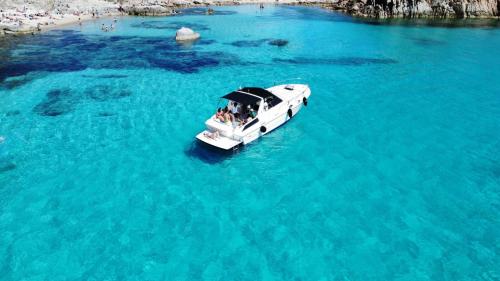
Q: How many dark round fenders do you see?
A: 3